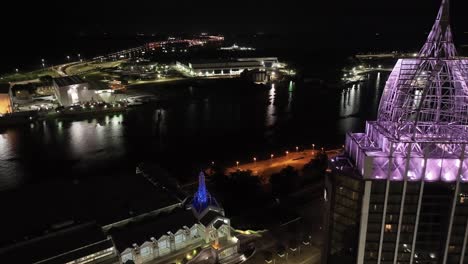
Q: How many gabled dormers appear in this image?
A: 5